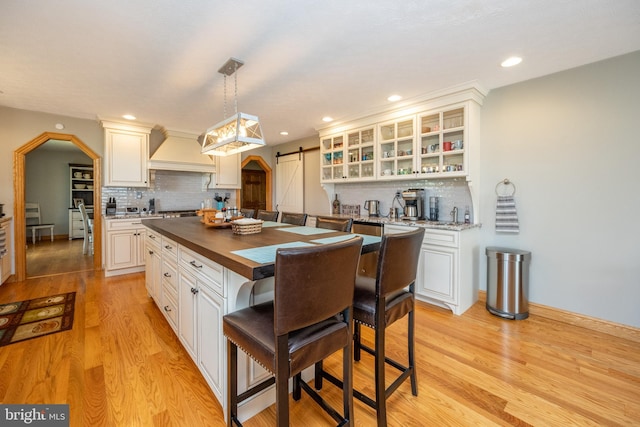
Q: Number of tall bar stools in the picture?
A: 6